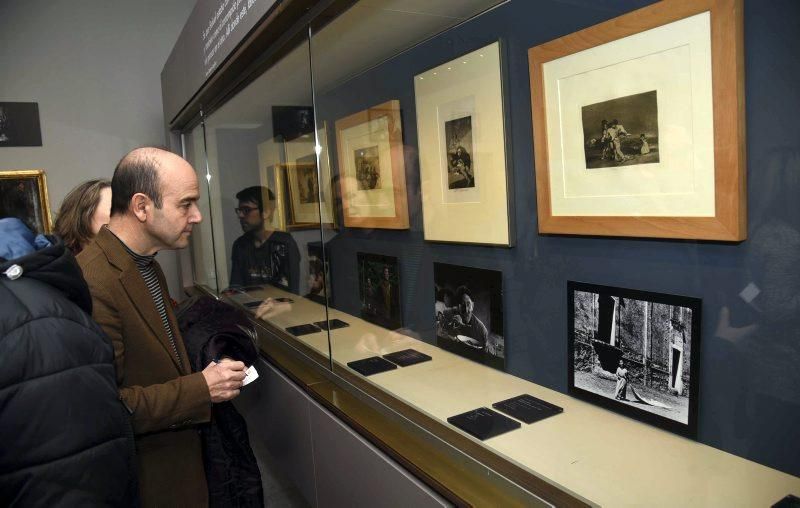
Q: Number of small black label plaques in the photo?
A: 11